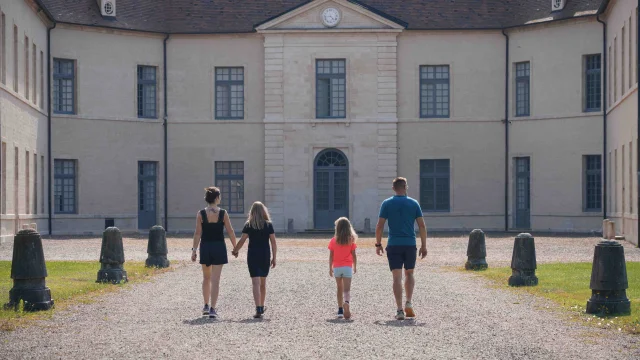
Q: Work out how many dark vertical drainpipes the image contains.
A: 4